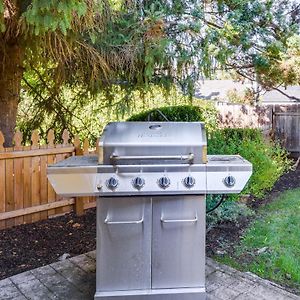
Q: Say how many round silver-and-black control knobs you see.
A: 5